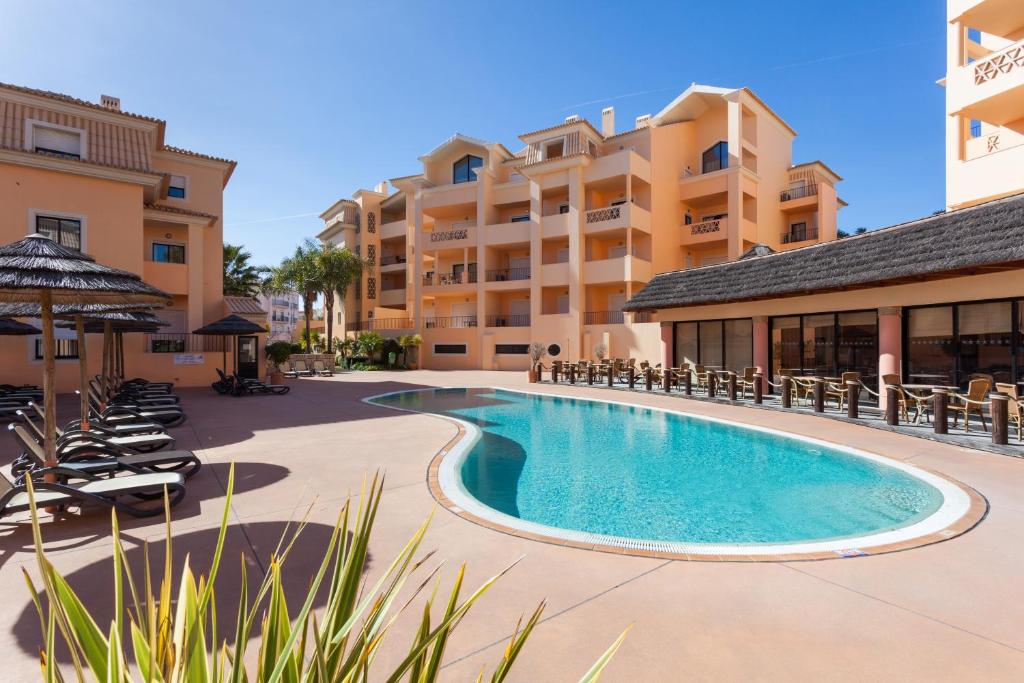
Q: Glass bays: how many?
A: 3